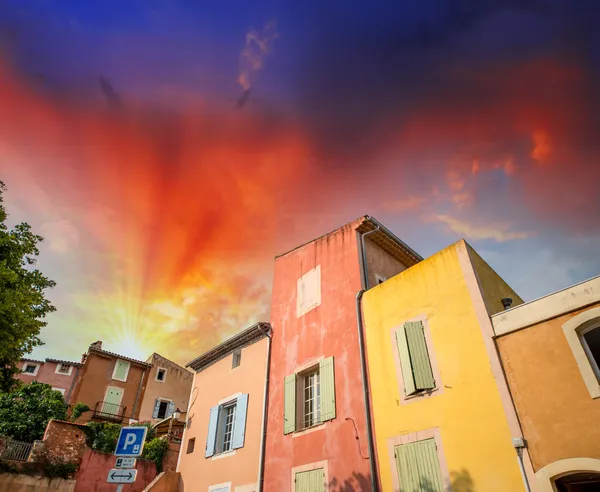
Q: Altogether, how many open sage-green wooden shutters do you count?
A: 2